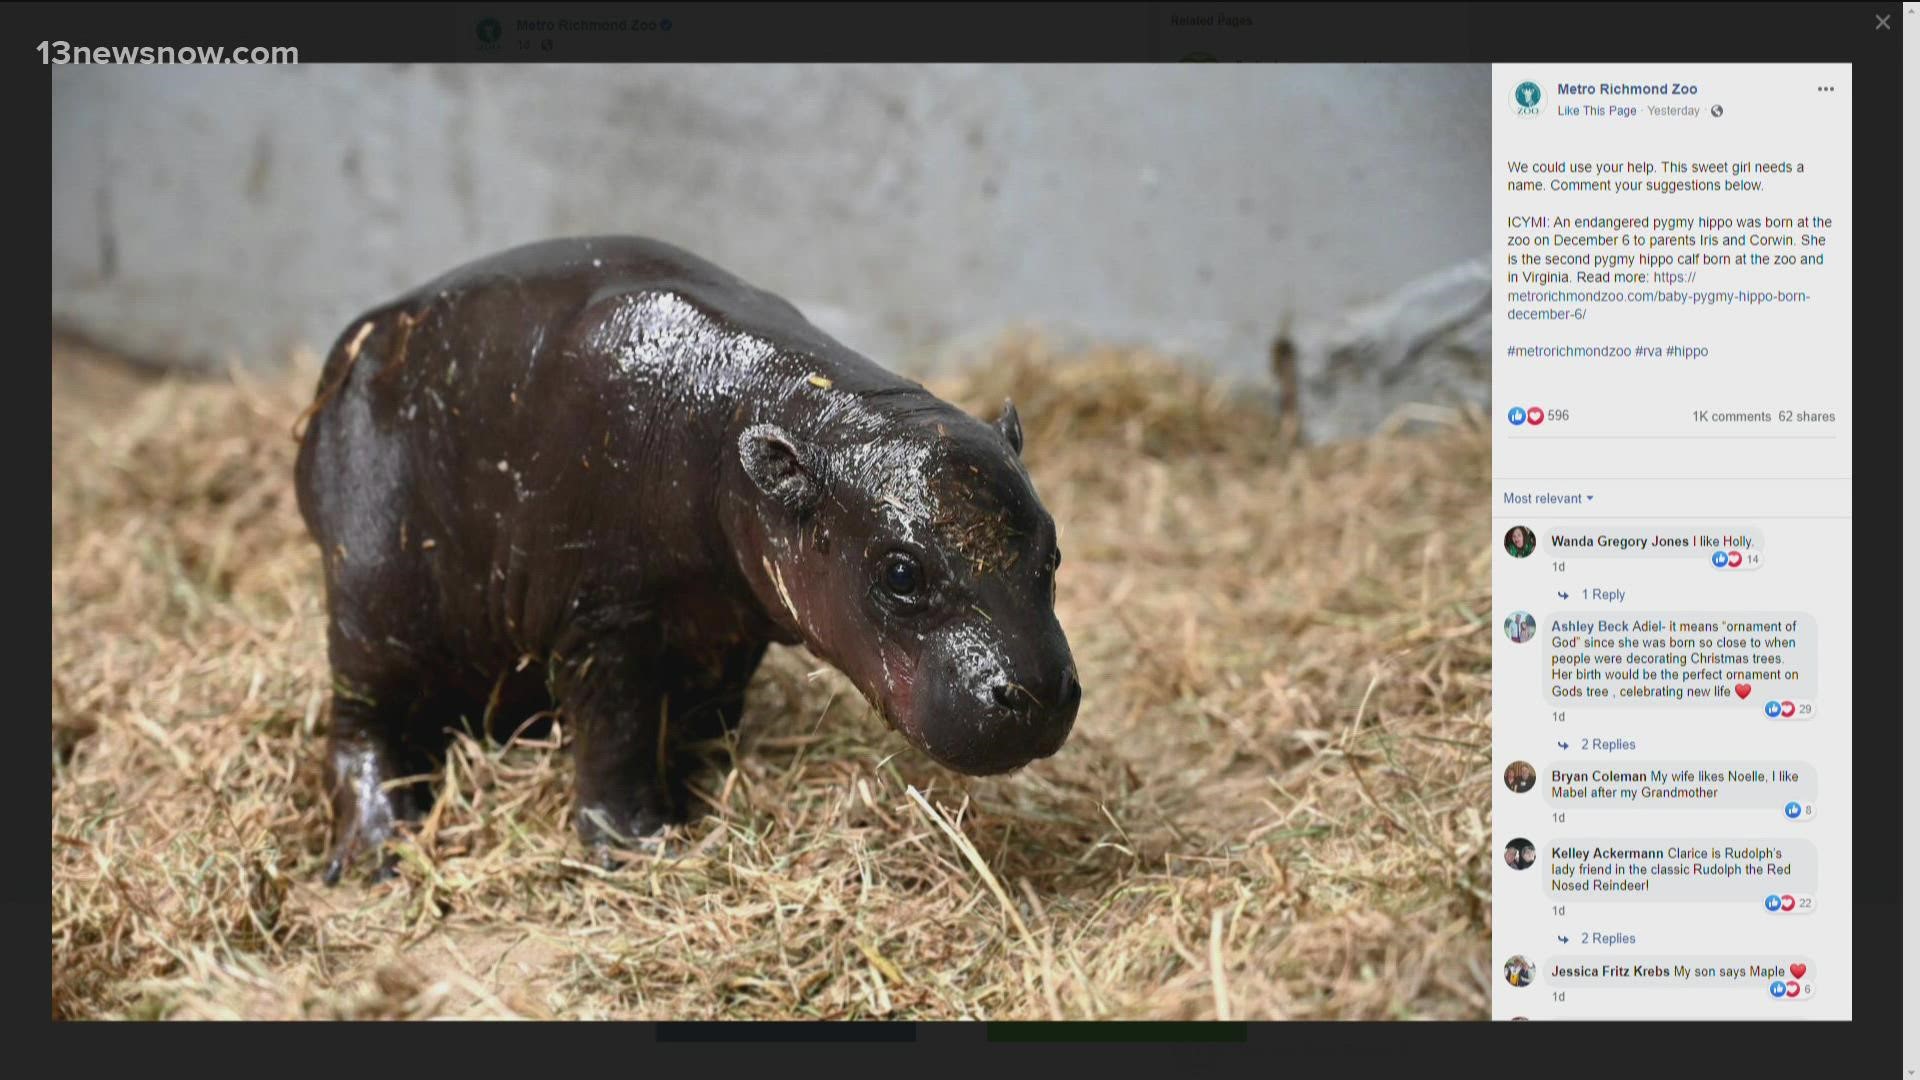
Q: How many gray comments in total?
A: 5